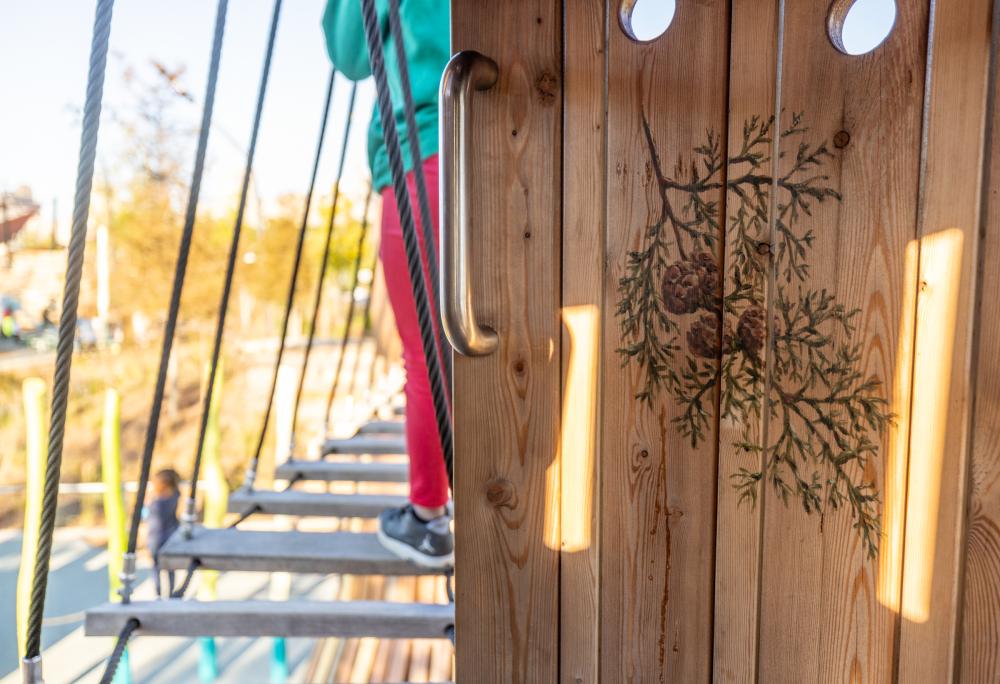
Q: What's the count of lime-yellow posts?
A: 3